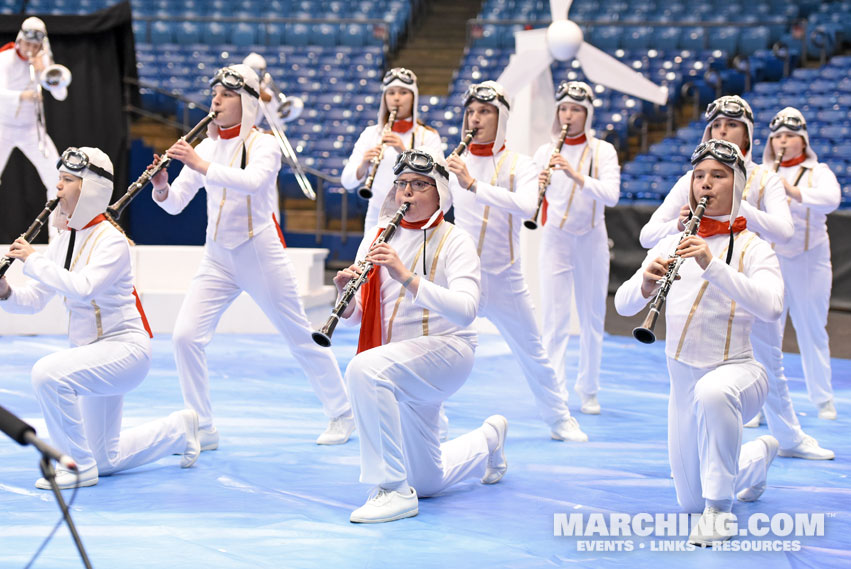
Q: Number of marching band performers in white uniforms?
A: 11